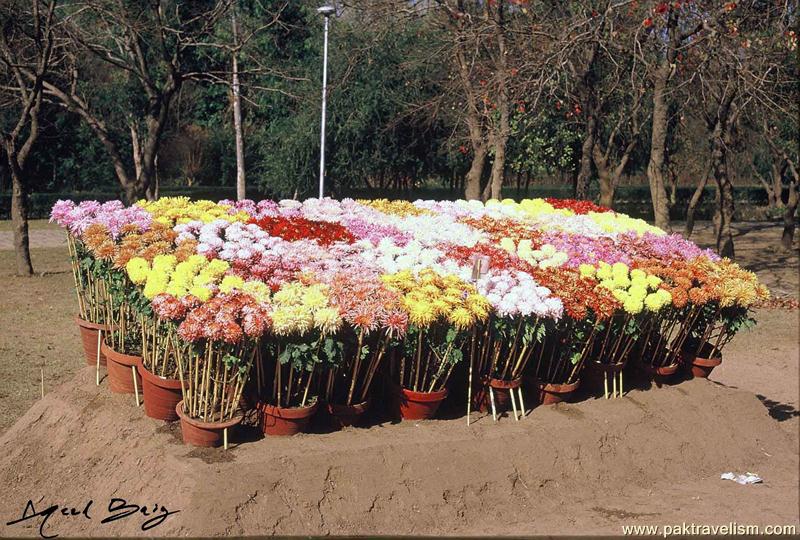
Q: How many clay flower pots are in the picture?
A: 12